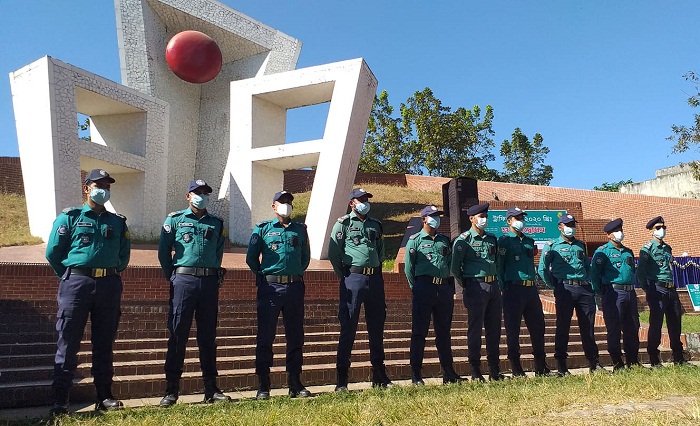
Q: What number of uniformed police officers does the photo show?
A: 10